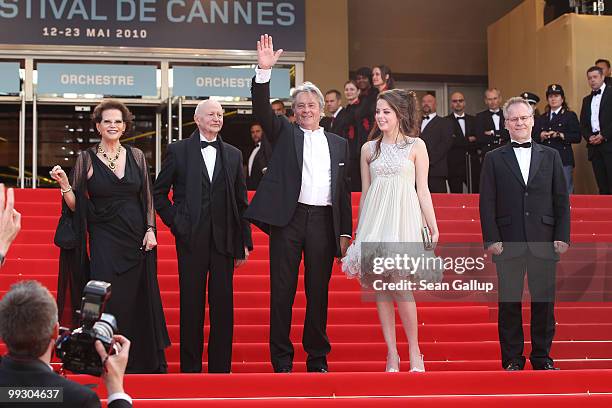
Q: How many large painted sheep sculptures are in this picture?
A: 0